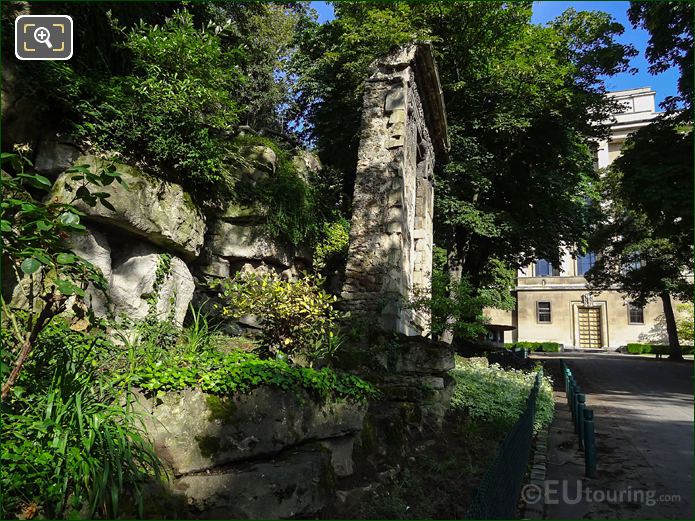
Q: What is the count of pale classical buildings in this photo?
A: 1